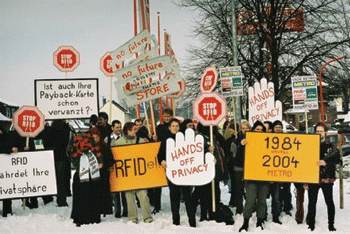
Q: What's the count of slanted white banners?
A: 2